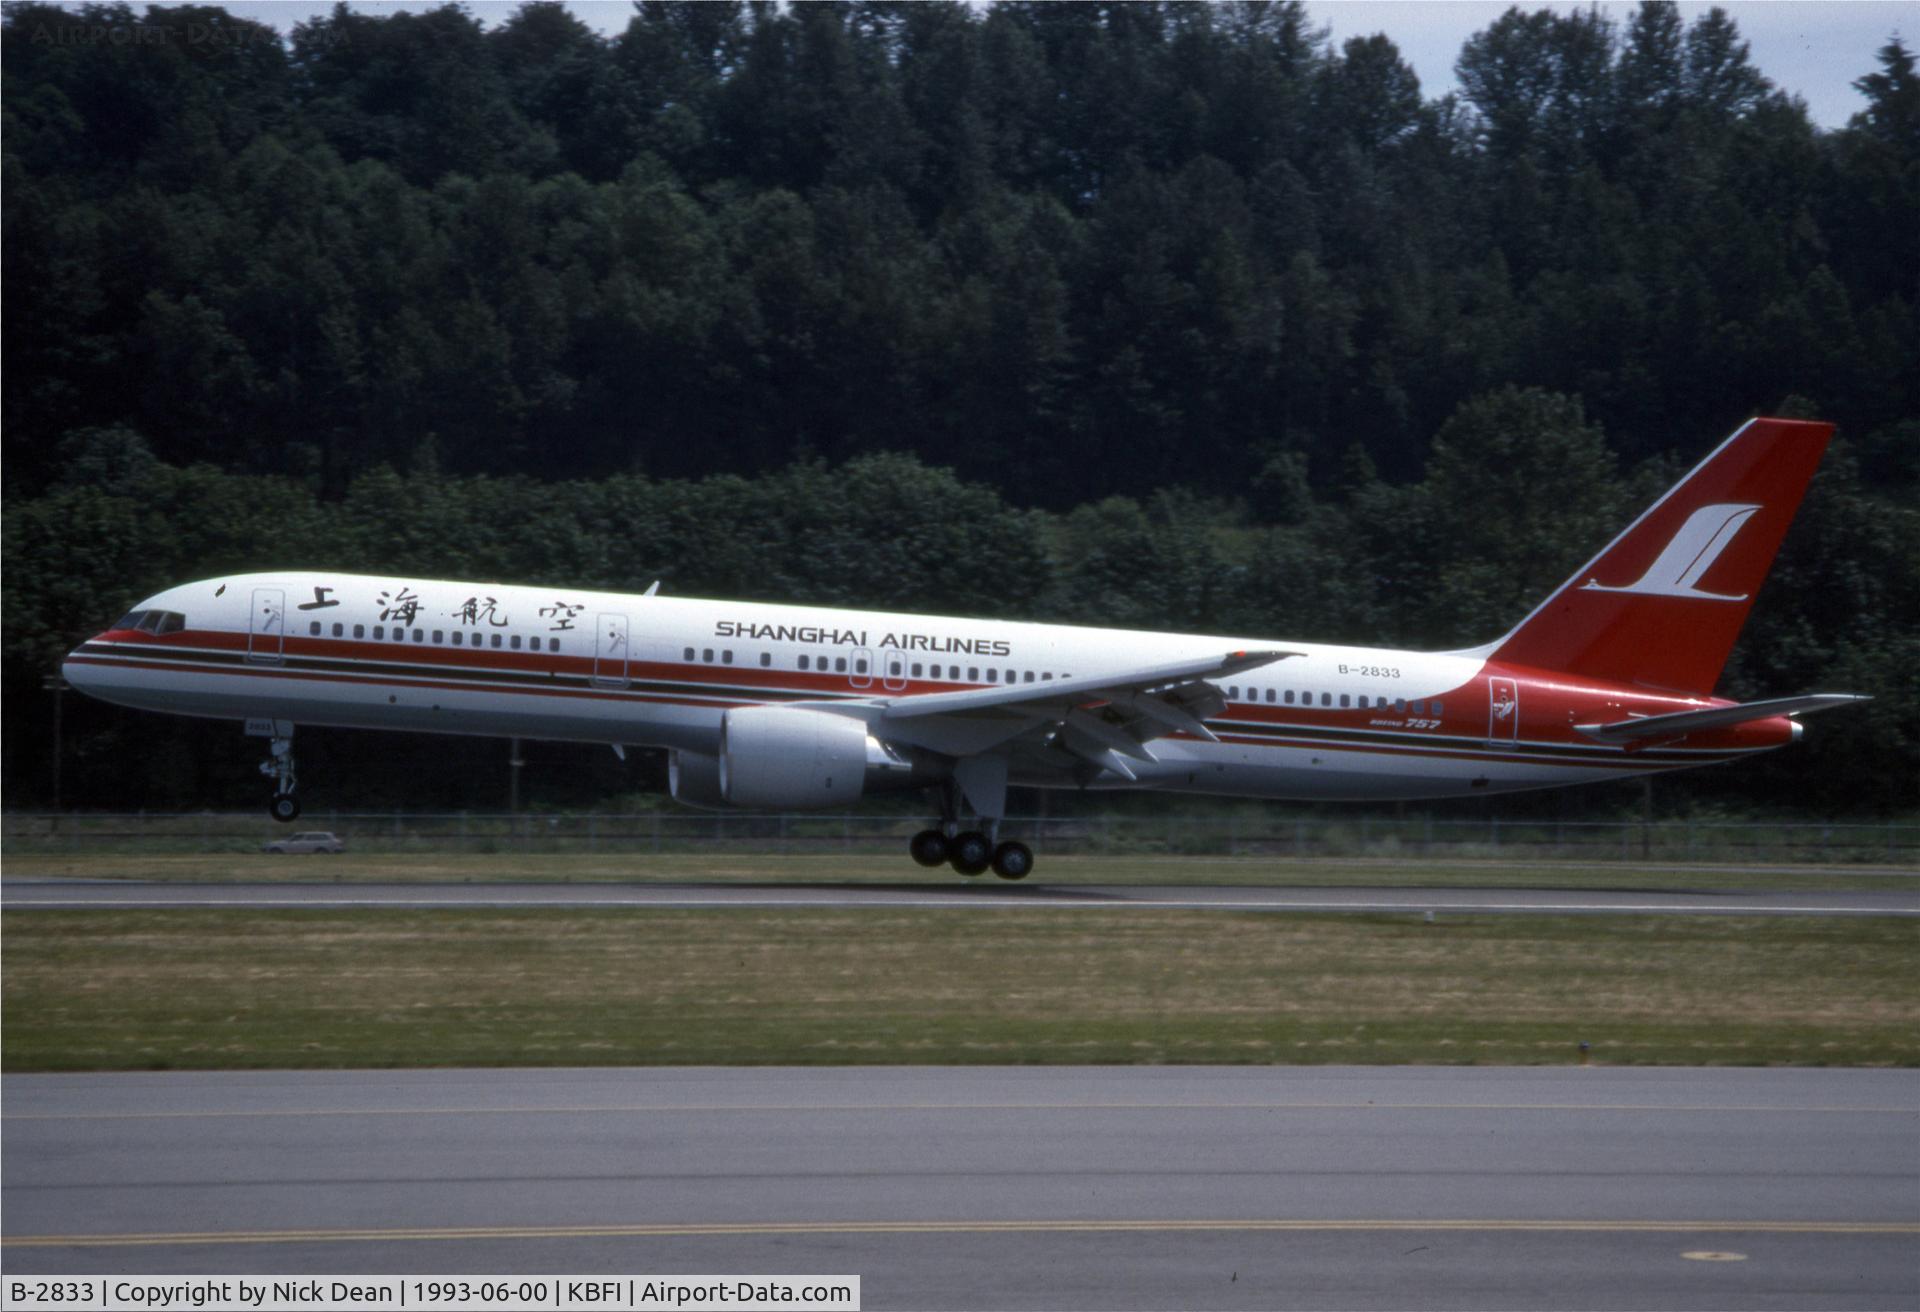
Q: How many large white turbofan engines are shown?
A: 2